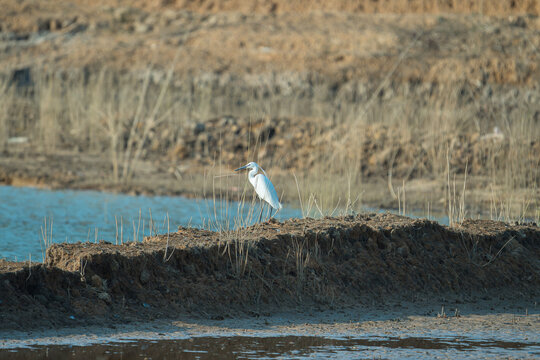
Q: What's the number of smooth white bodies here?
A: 1